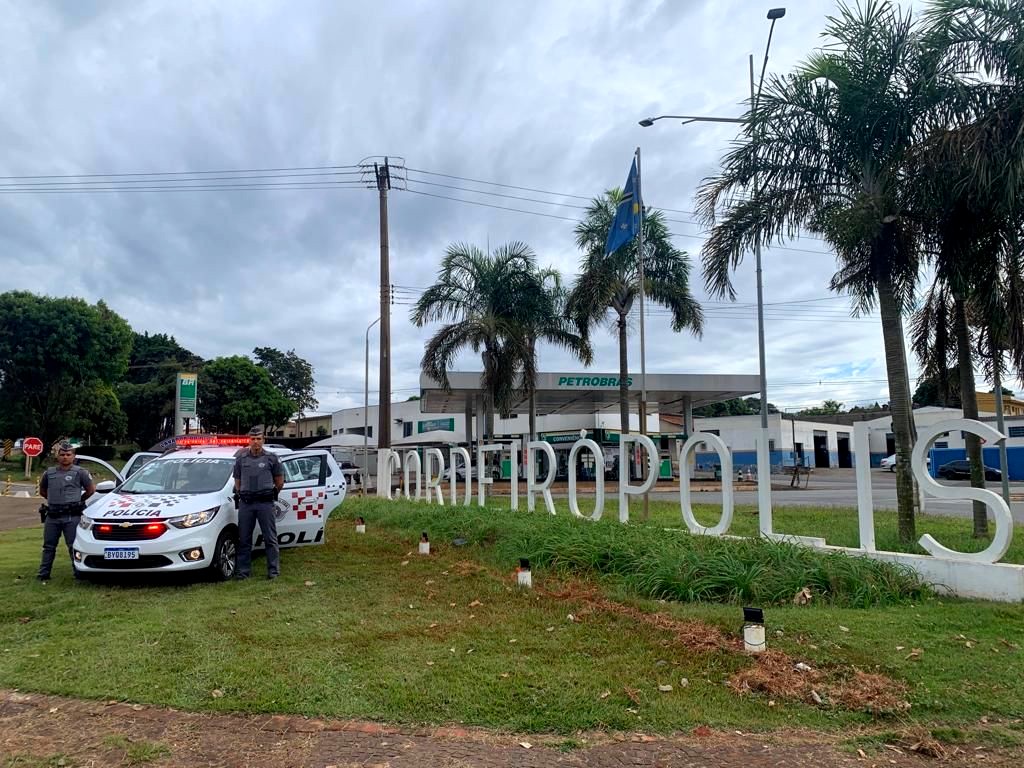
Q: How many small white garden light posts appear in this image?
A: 4